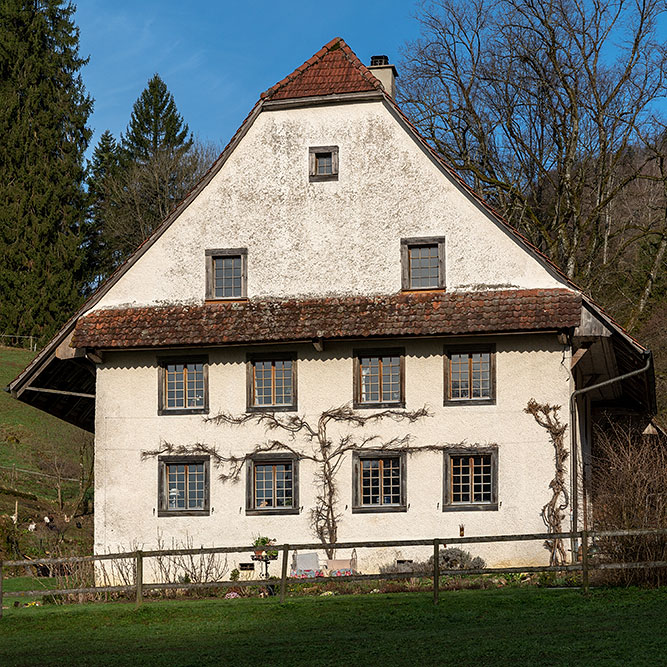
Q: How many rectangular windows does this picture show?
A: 11